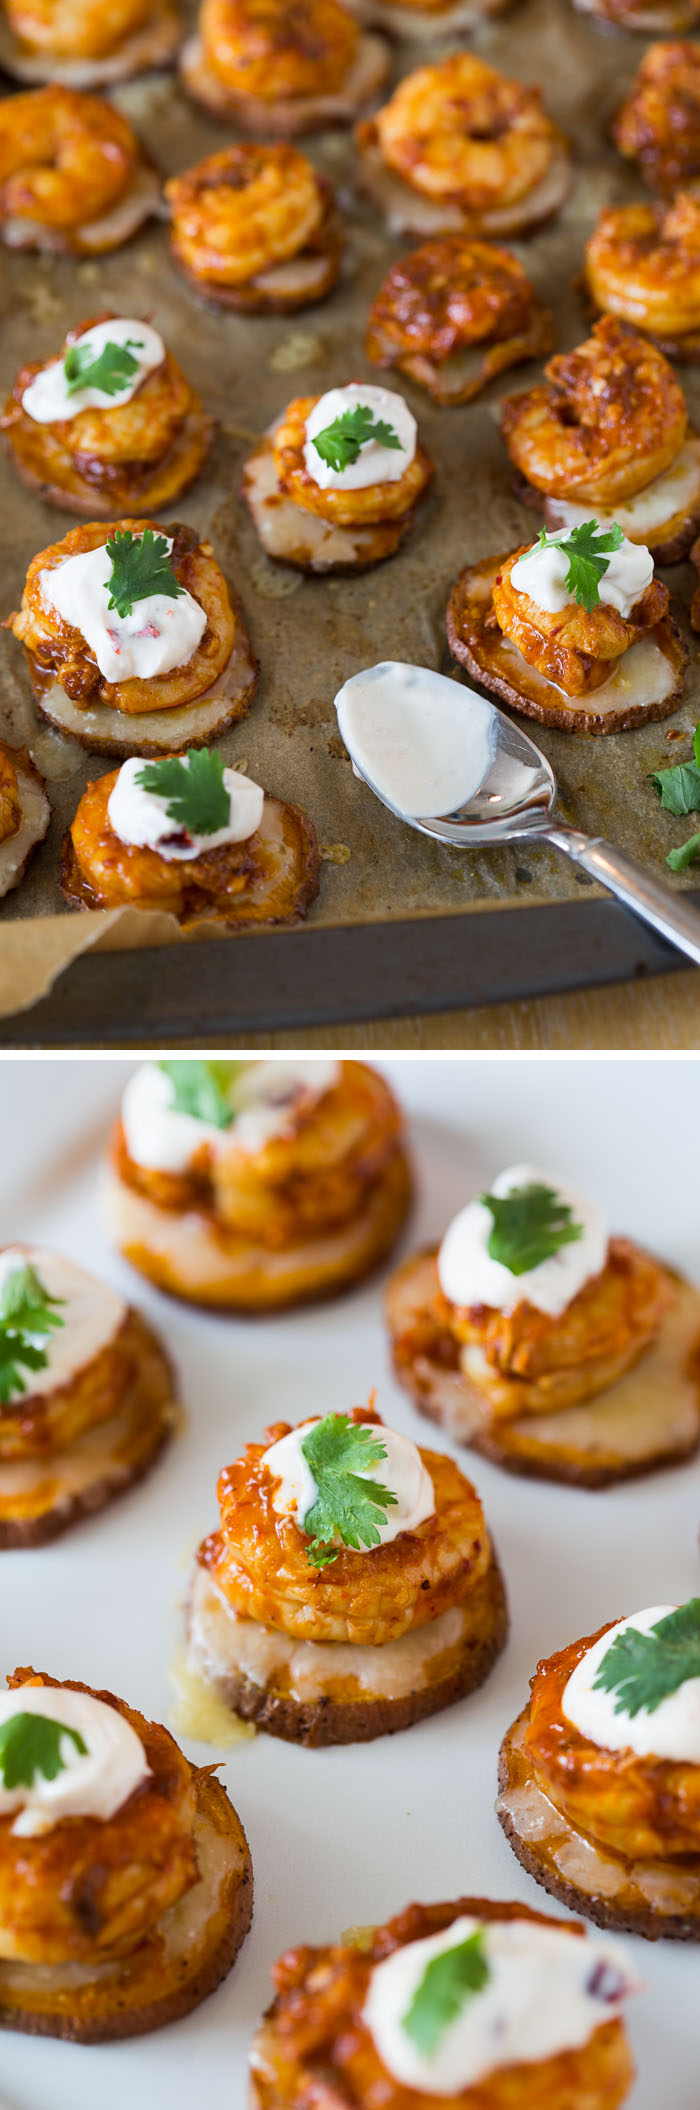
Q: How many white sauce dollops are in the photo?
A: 12